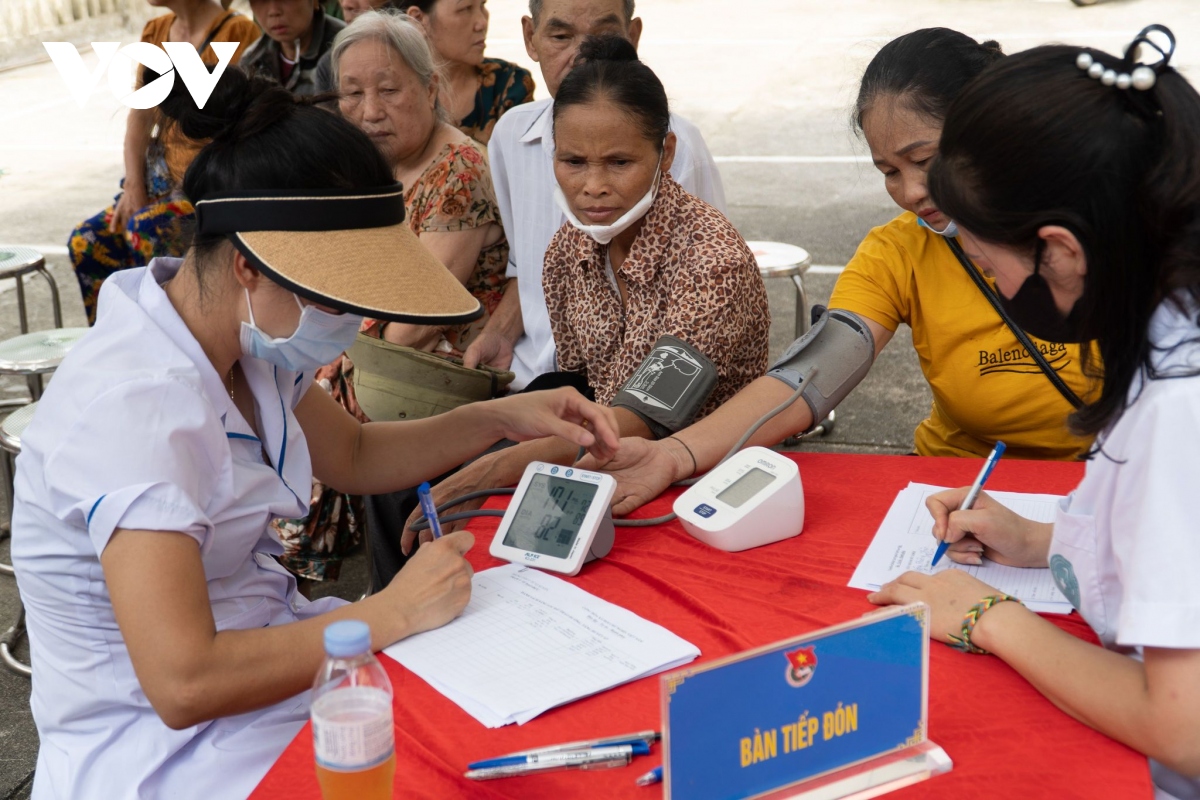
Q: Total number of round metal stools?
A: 4